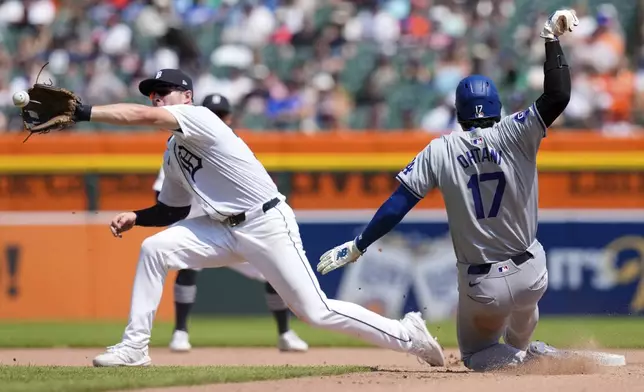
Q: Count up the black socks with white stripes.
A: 2